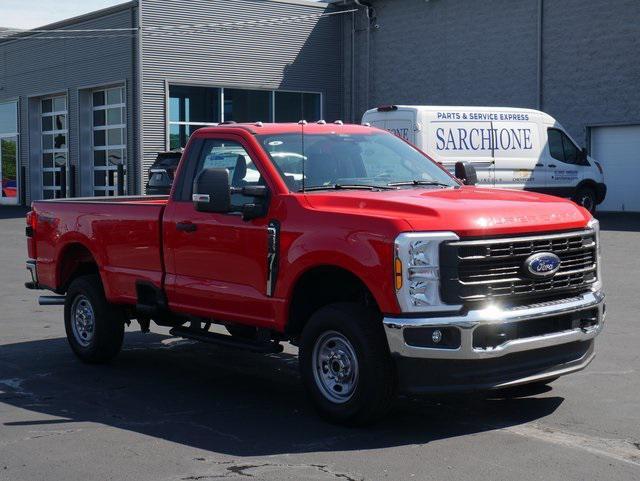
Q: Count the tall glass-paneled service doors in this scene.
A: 2